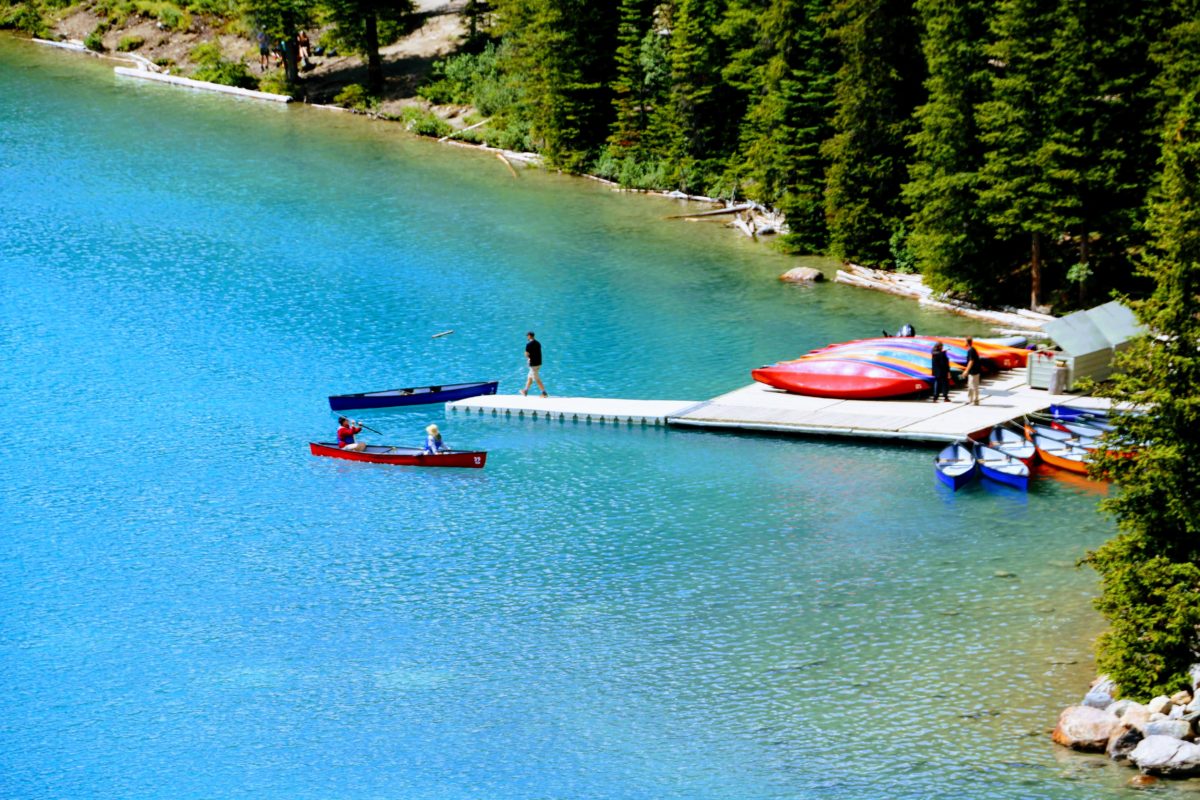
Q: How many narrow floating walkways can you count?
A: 1